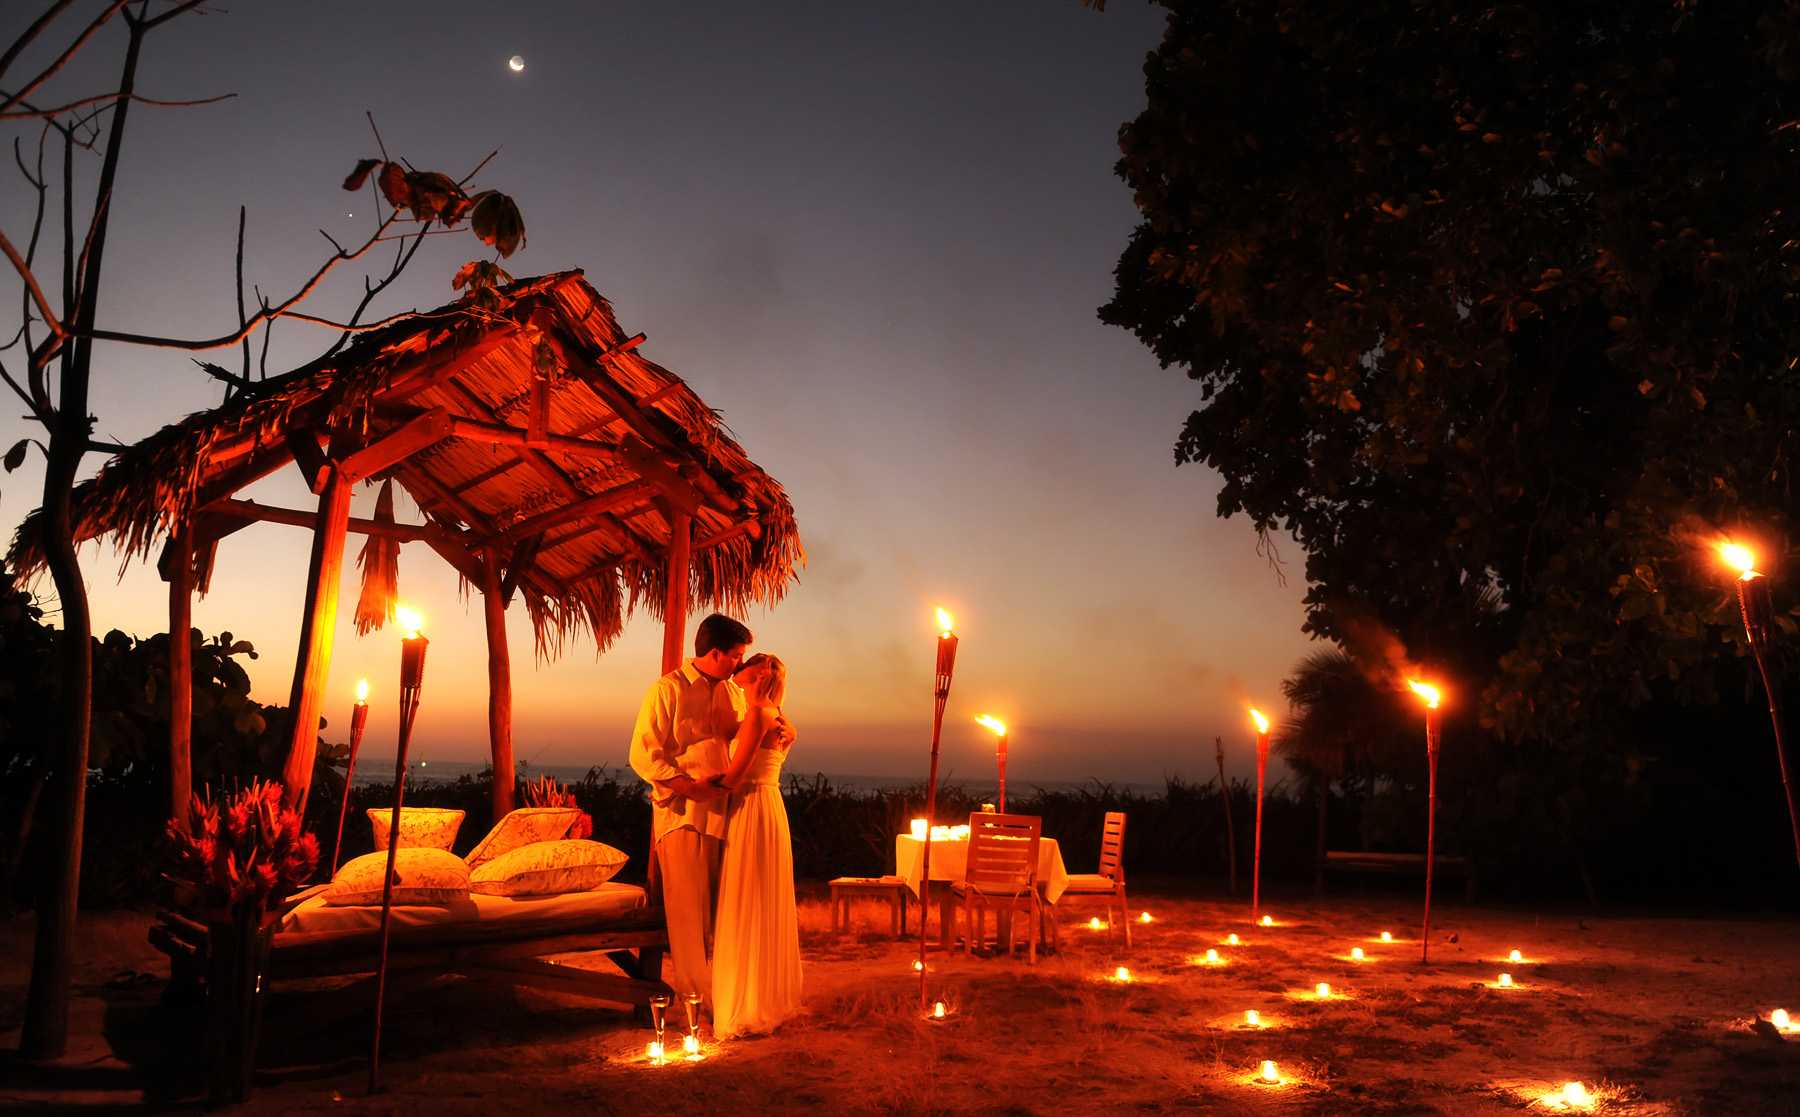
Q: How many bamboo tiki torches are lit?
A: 7